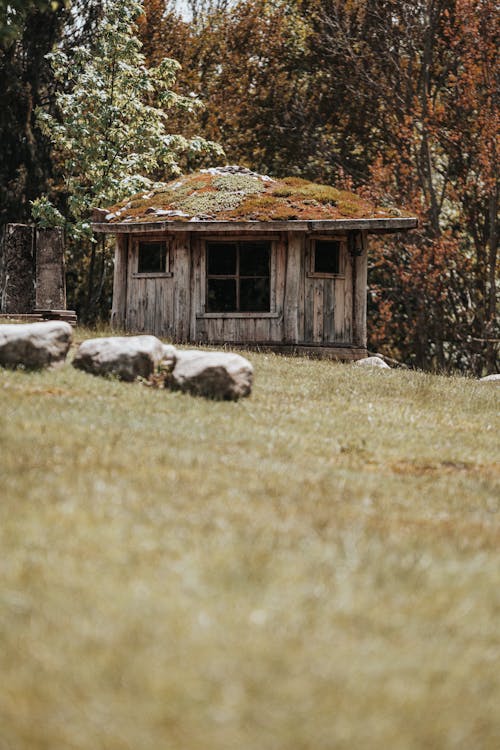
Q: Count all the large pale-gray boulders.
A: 3